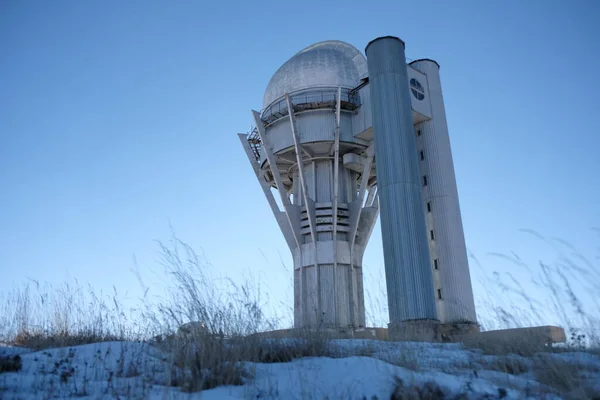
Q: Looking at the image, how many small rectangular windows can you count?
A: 7